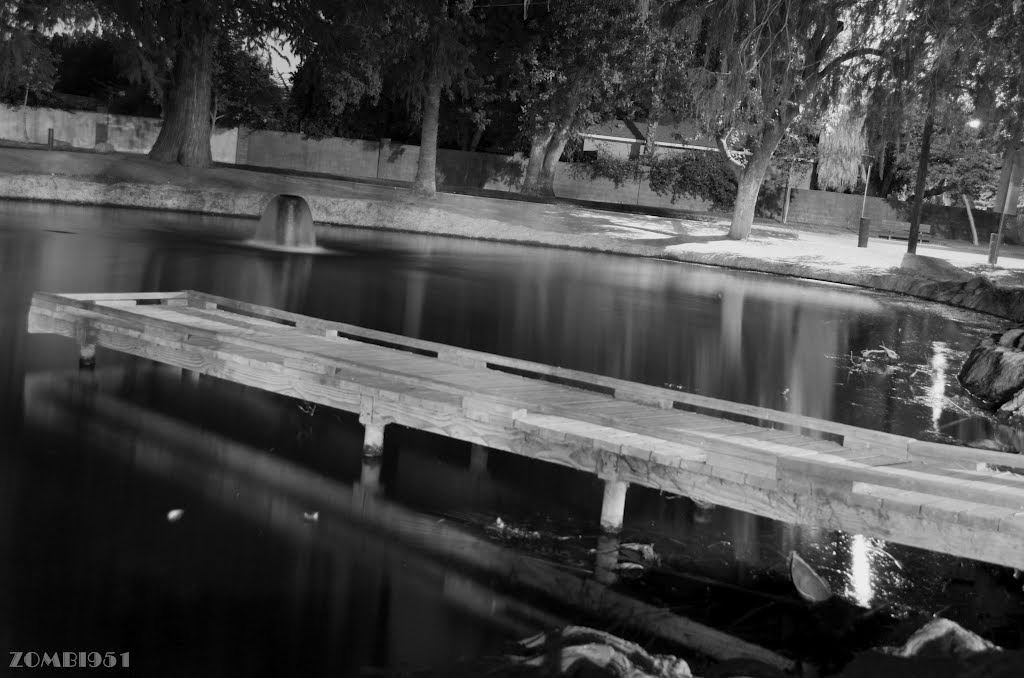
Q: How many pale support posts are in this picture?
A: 3